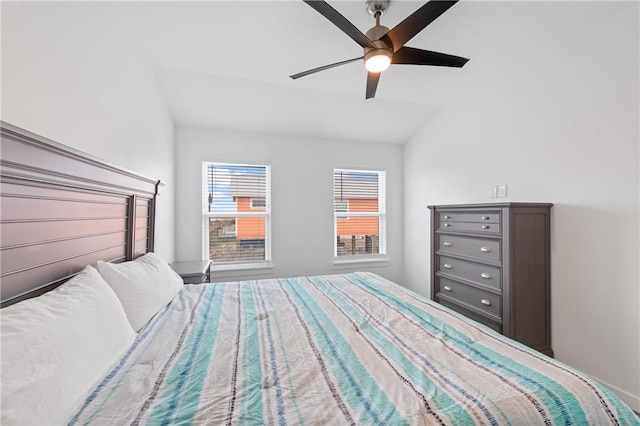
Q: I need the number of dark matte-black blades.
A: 5